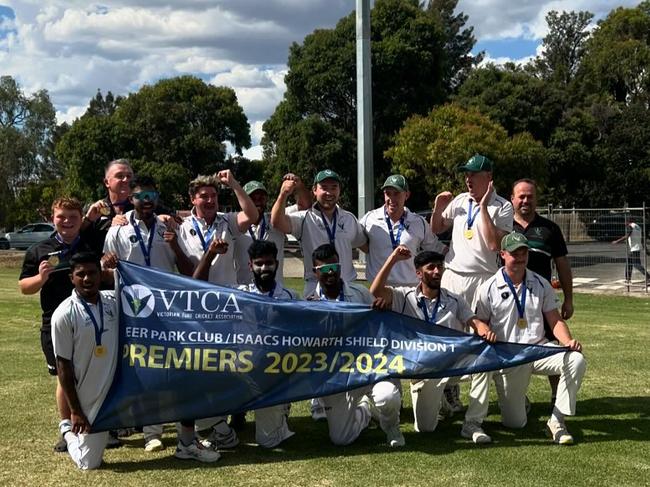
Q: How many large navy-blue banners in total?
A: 1